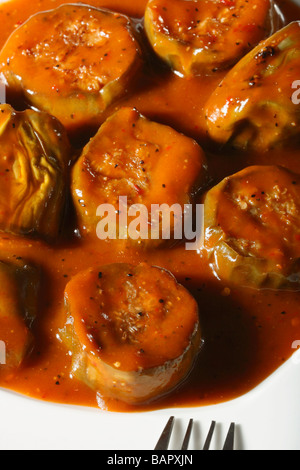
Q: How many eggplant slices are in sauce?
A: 8